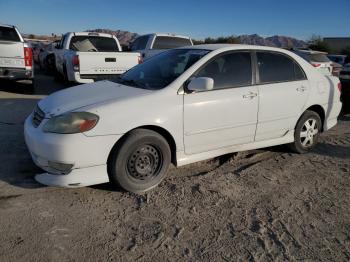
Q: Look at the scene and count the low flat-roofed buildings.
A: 1